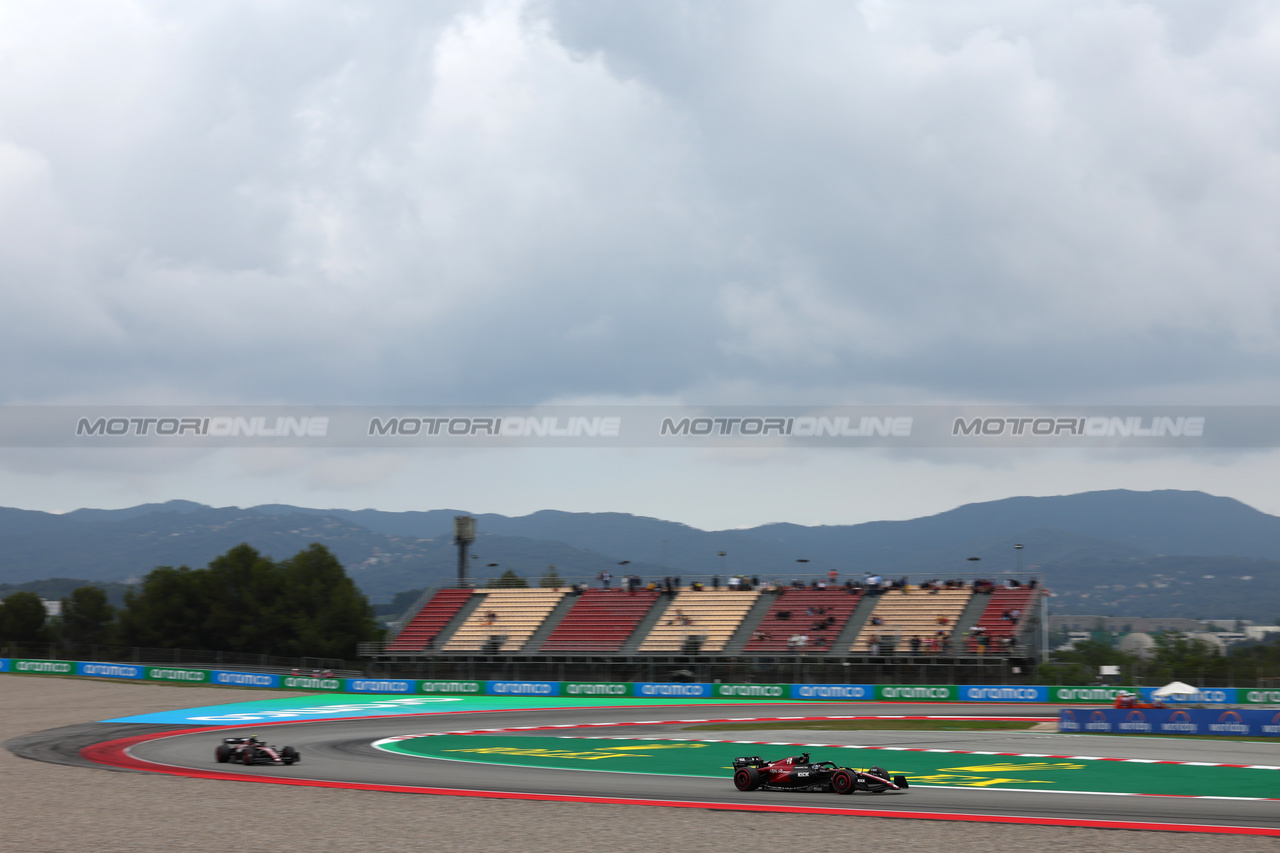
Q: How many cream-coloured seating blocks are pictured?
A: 3